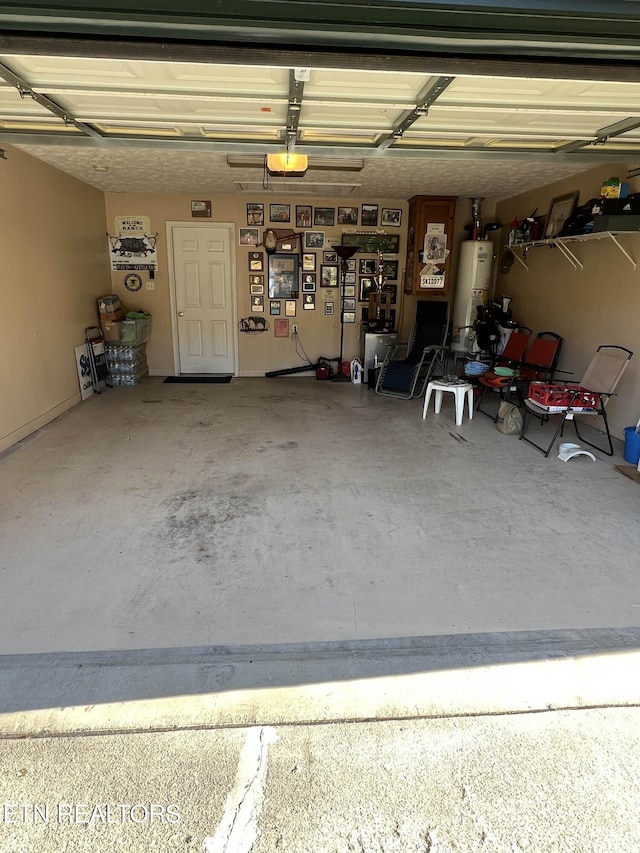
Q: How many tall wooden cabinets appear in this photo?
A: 1